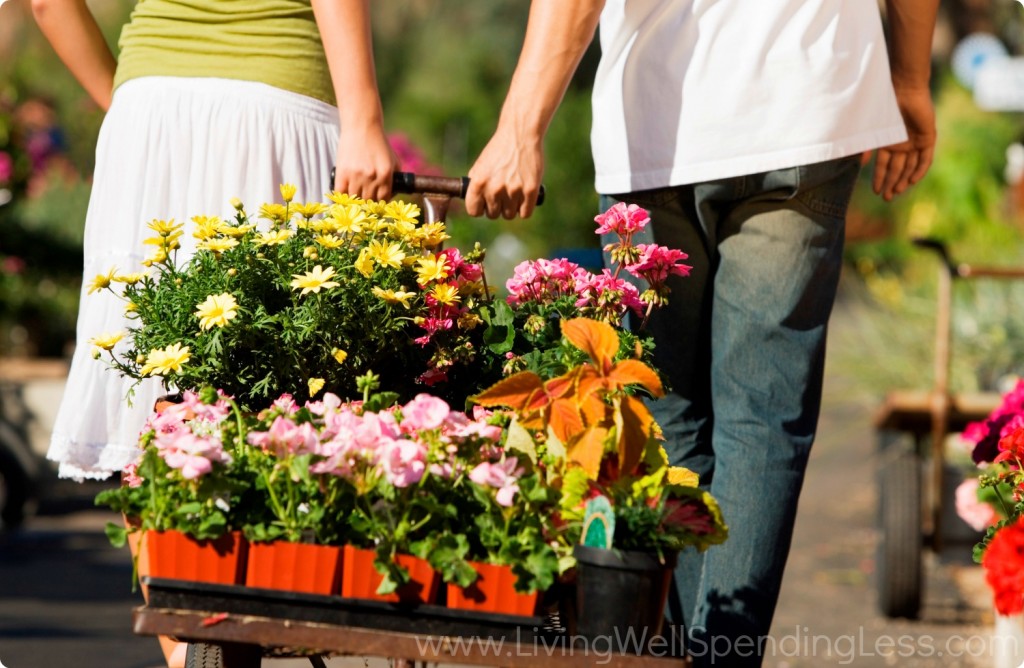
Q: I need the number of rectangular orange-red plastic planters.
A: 4